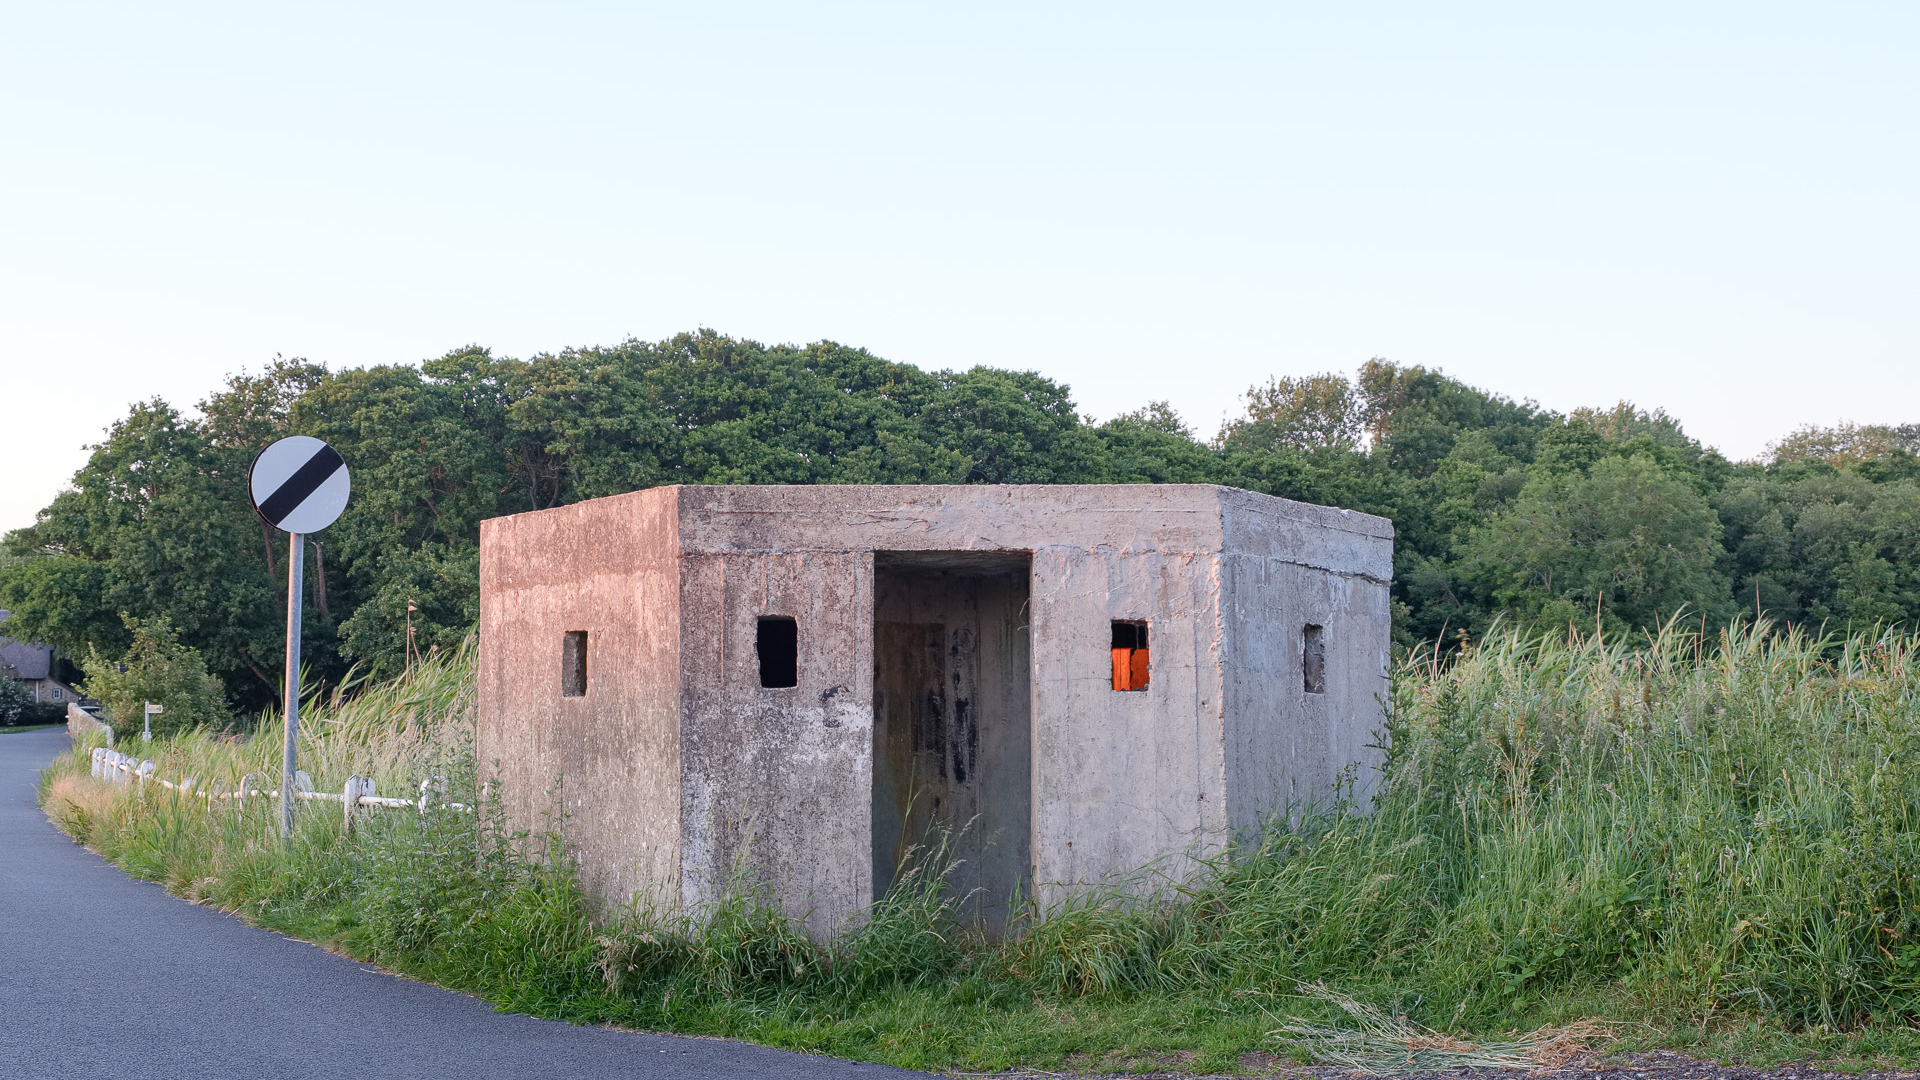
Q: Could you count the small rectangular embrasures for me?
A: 4